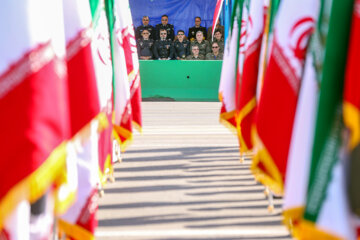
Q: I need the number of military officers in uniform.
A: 11